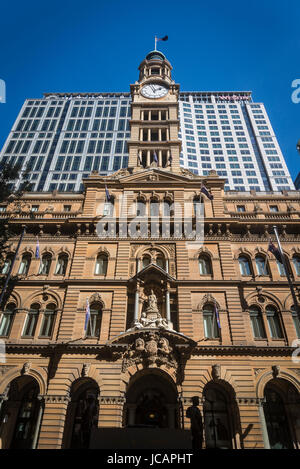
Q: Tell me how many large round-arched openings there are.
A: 5